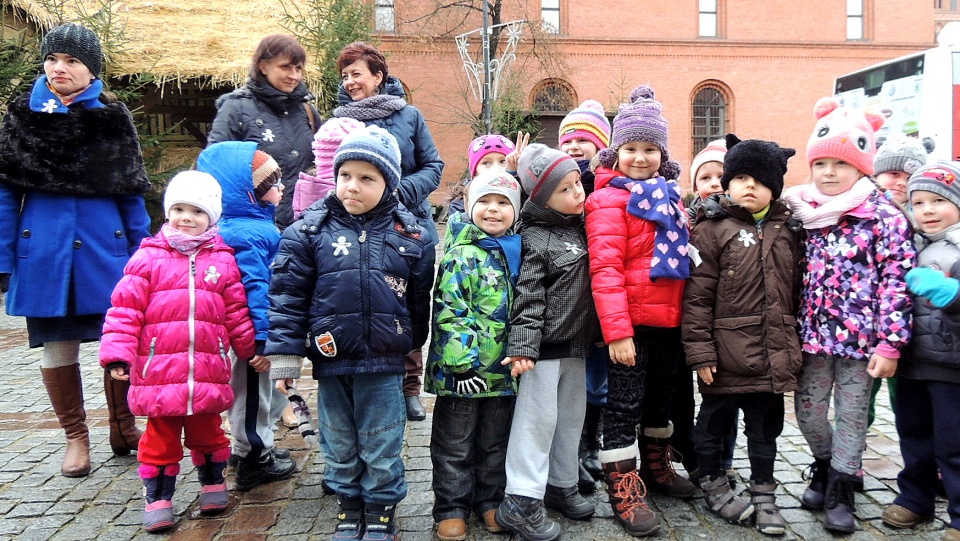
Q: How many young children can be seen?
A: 14